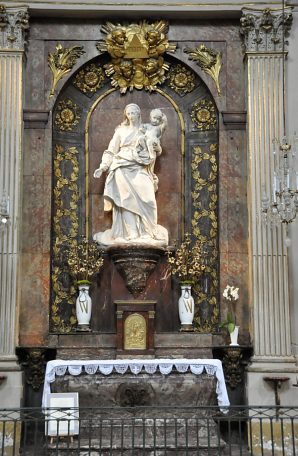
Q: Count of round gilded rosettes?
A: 4